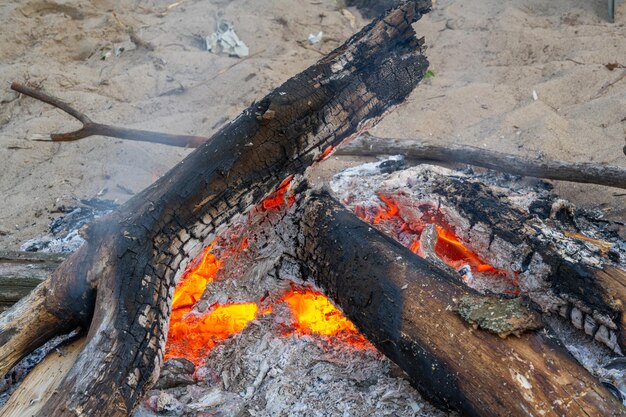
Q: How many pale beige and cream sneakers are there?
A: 0